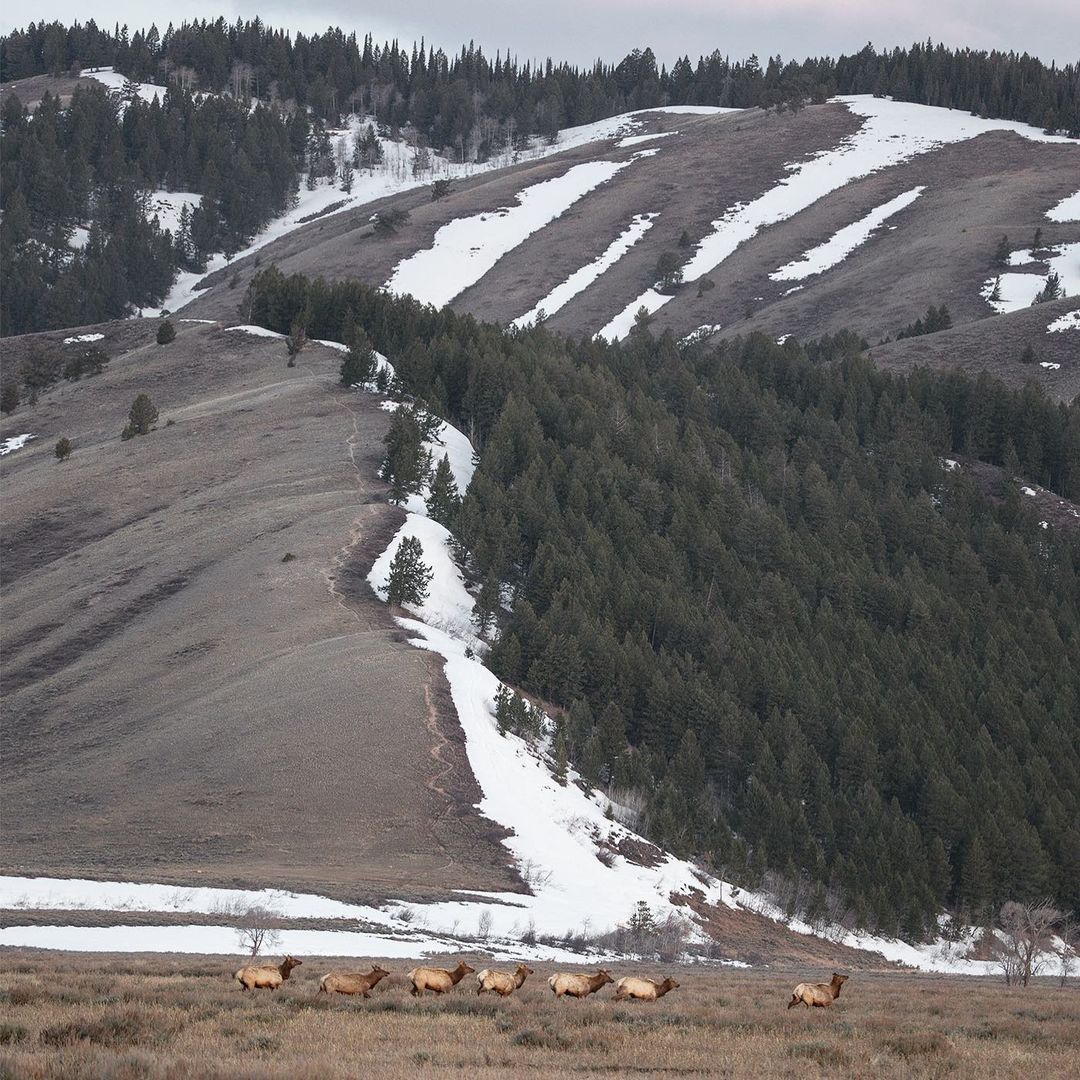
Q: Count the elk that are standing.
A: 7